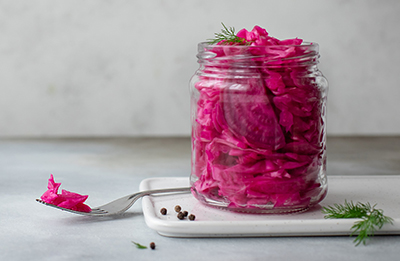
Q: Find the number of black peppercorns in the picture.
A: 6